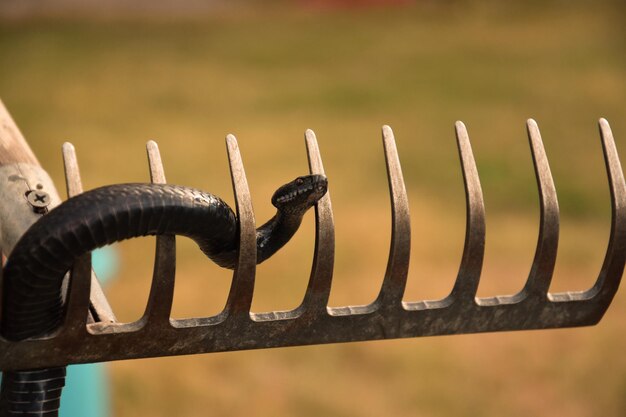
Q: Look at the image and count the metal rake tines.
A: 8